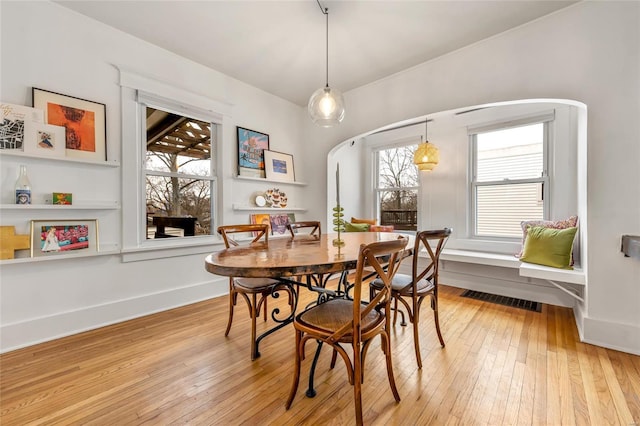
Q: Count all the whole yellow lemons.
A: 0